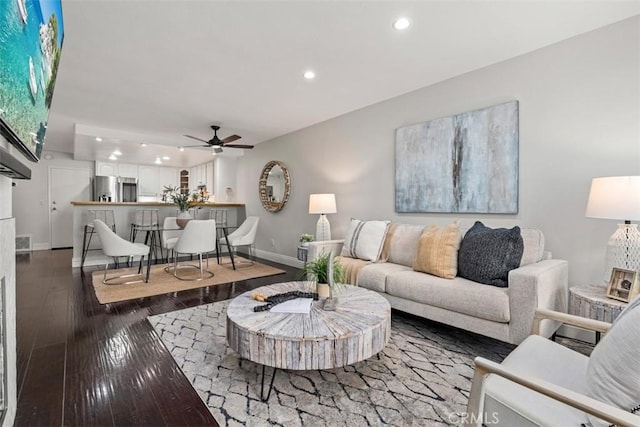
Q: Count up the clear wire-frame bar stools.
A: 4